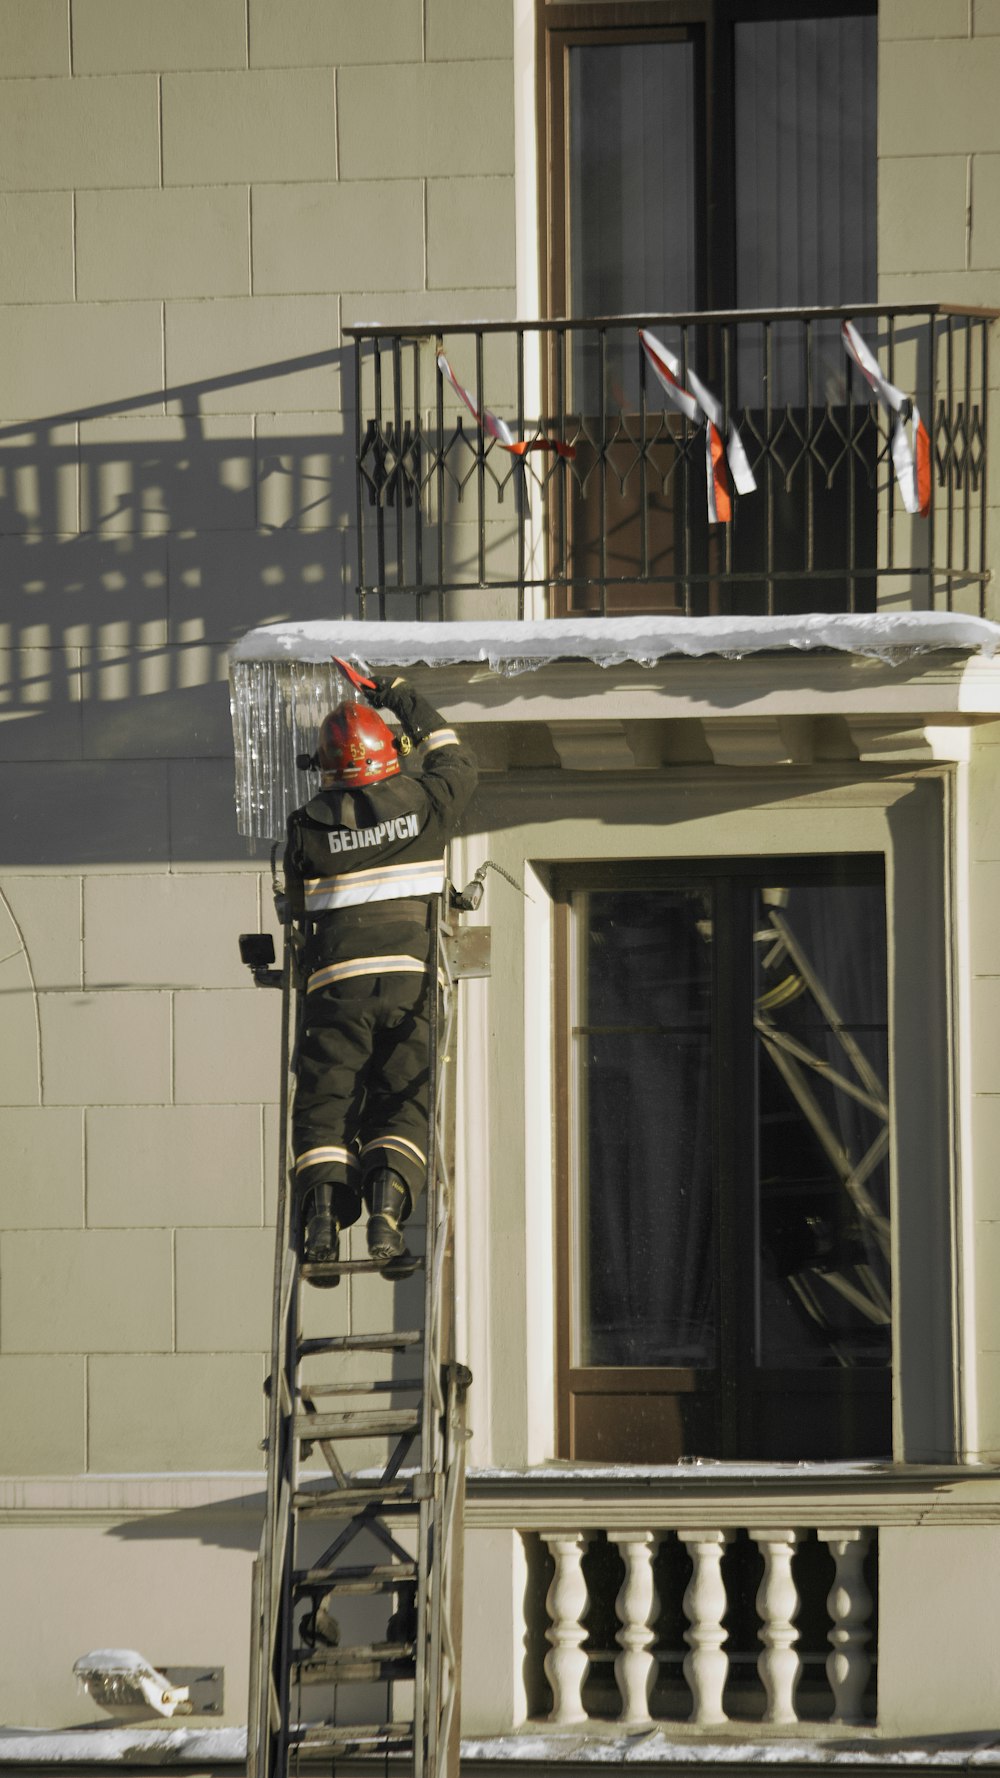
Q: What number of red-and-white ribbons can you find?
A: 3